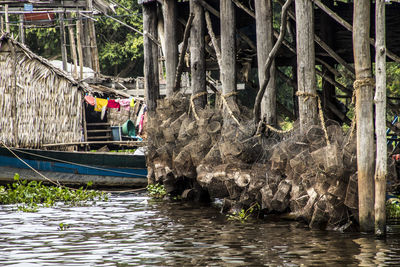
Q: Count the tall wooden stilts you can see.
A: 8